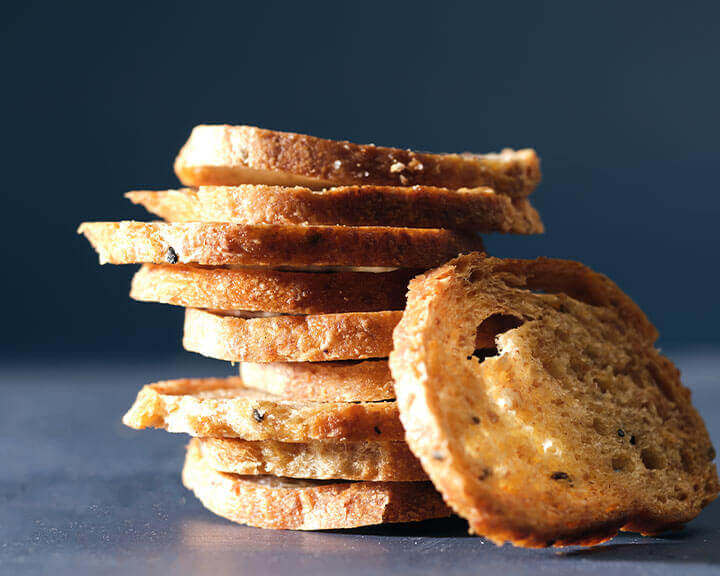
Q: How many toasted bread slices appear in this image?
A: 10